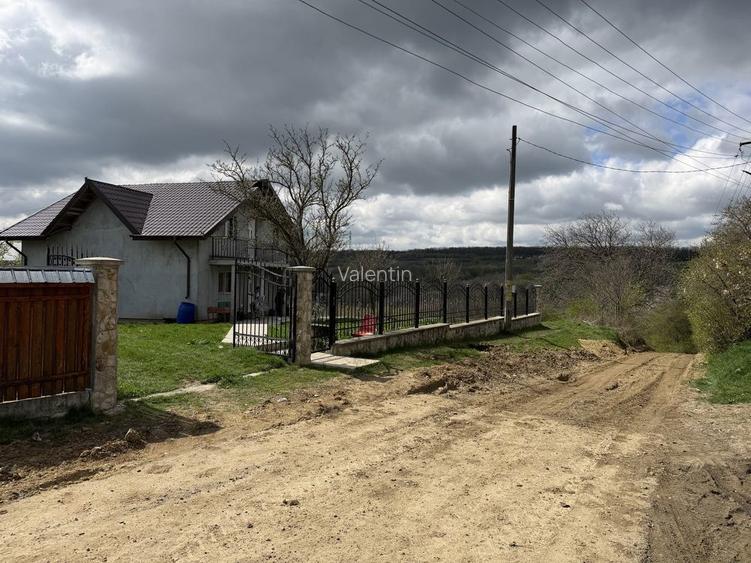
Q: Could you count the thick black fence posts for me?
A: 9